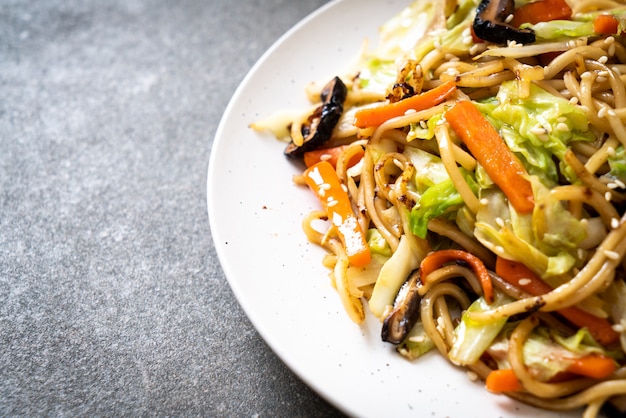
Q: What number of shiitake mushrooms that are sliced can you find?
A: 3